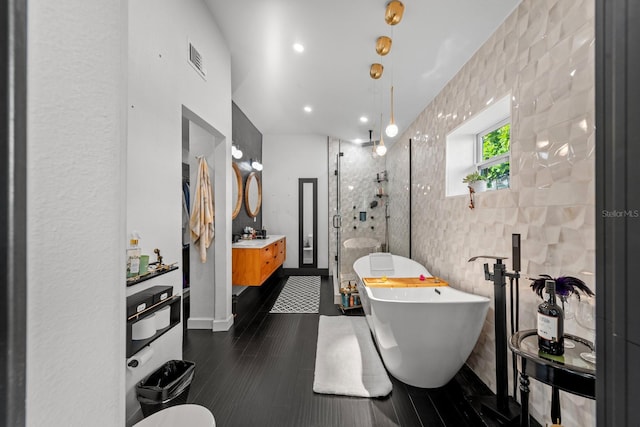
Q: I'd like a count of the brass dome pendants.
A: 3